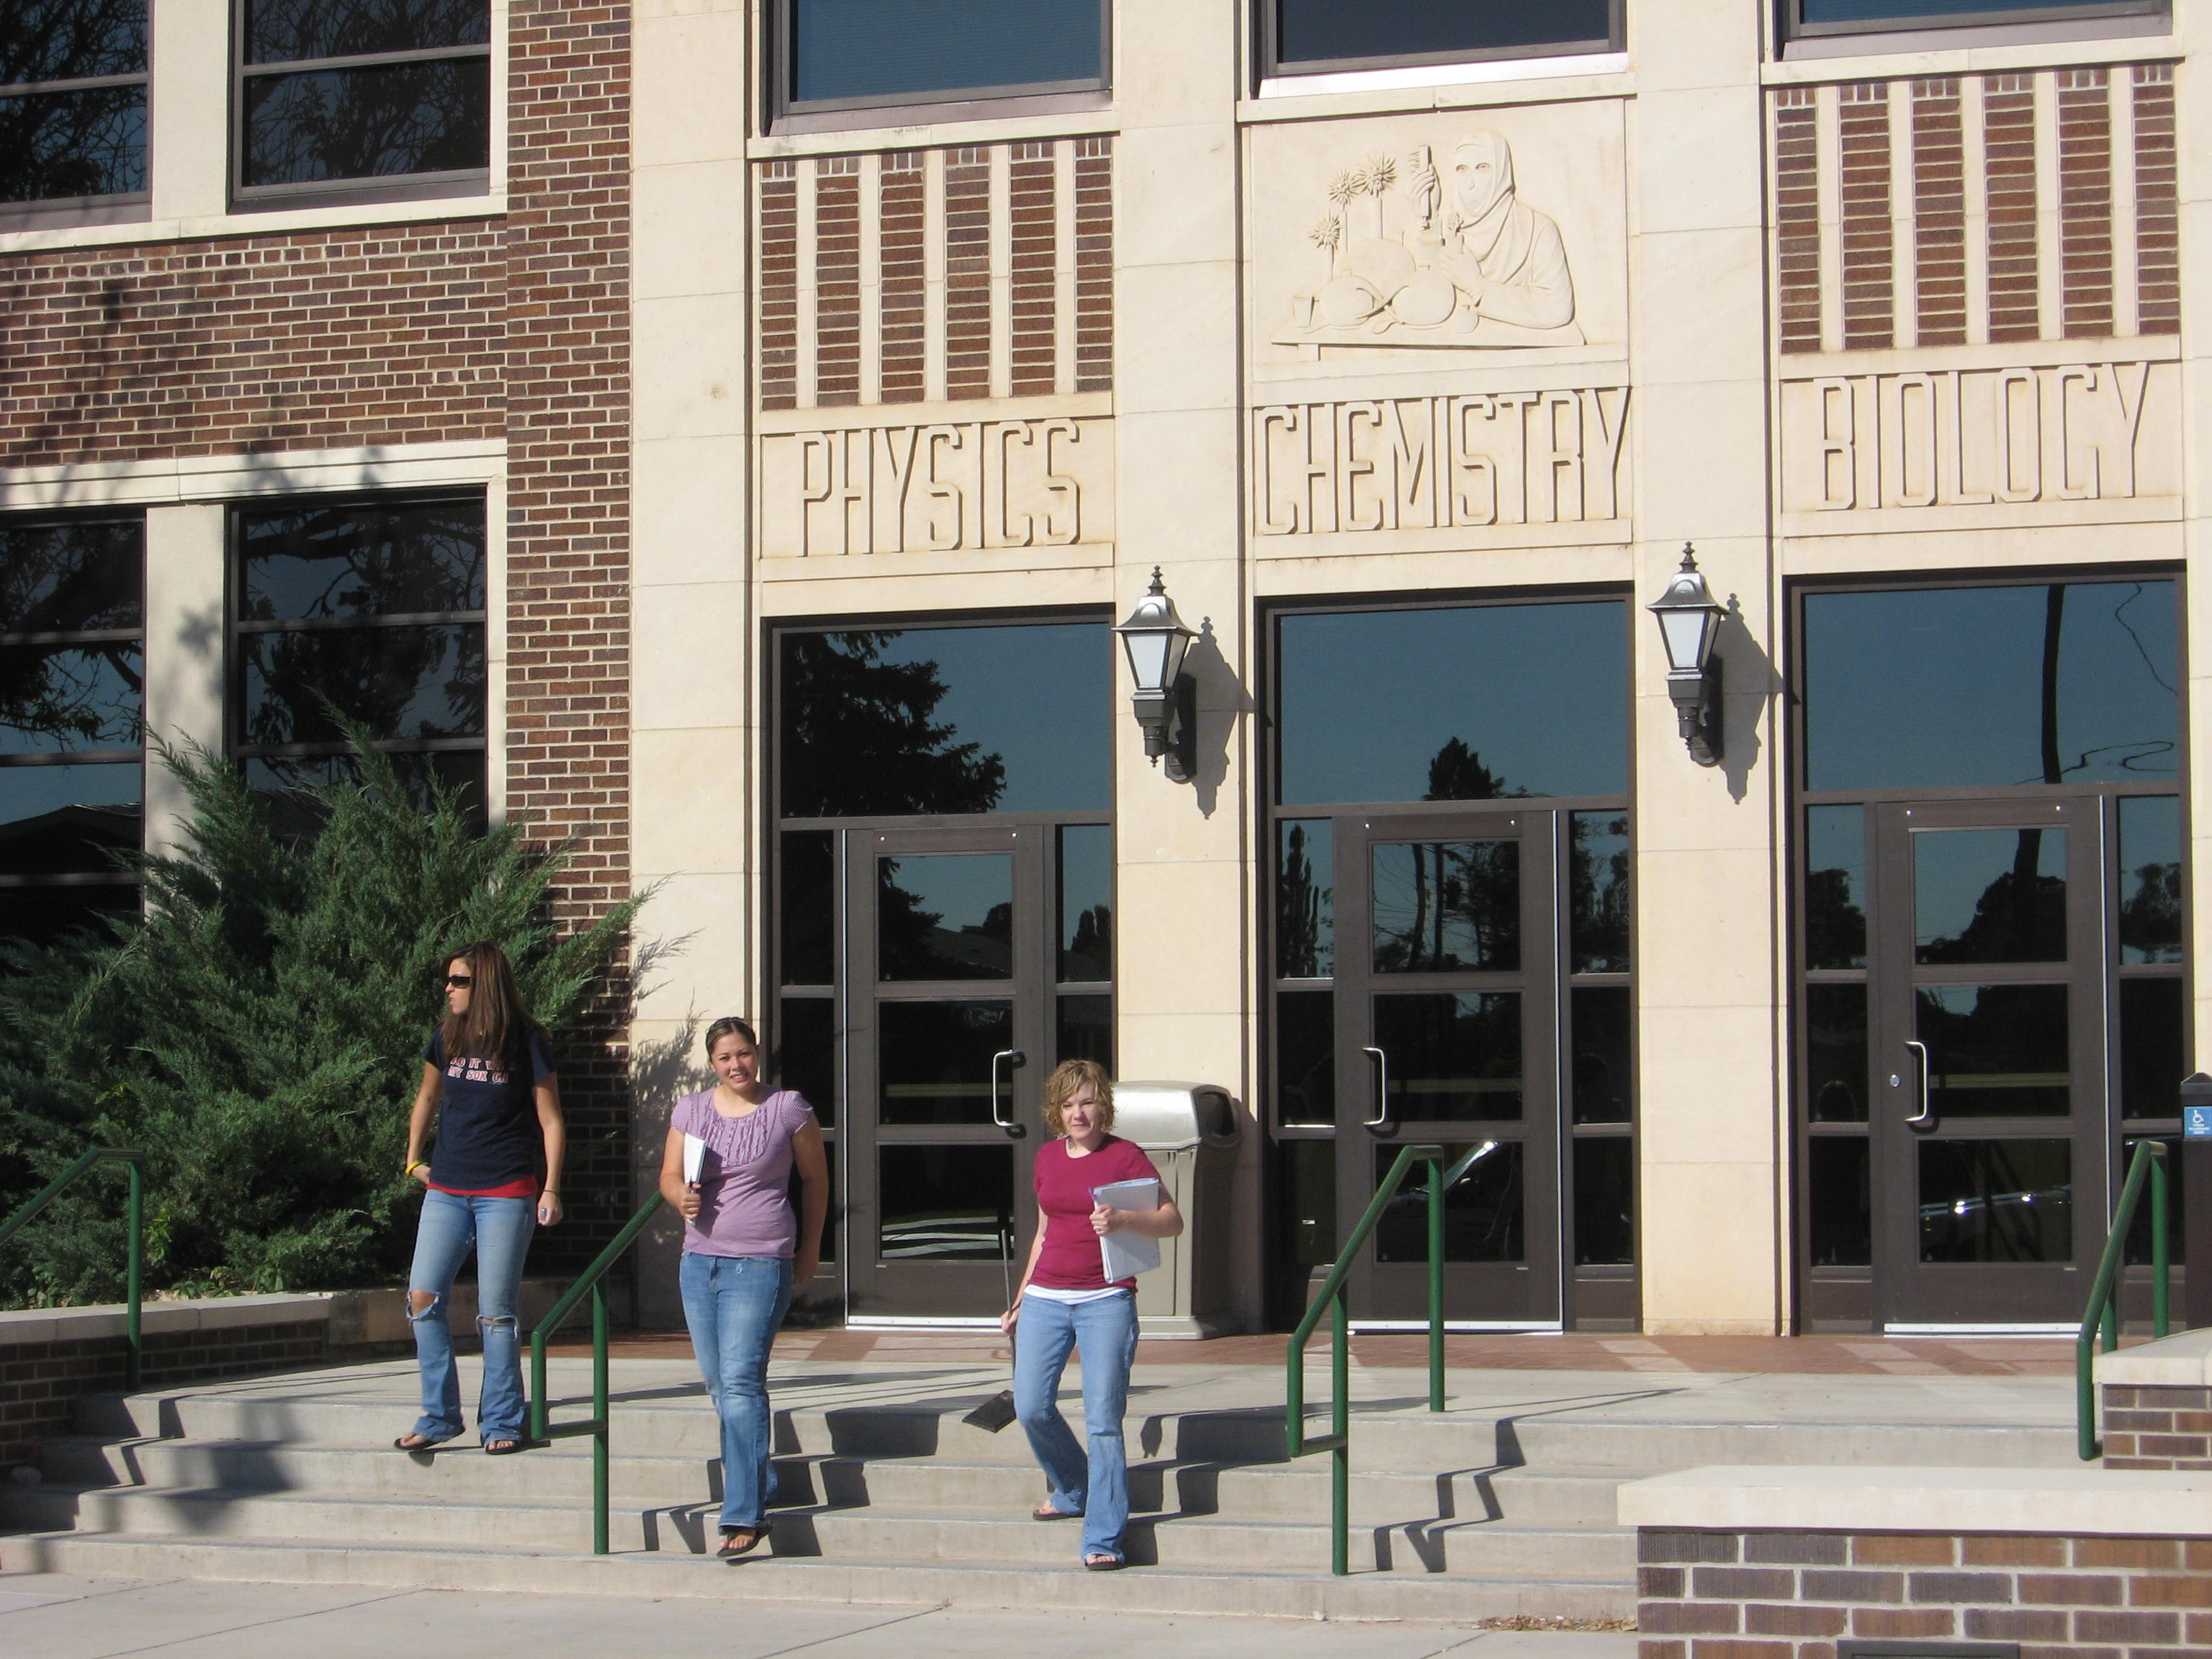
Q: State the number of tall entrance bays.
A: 3